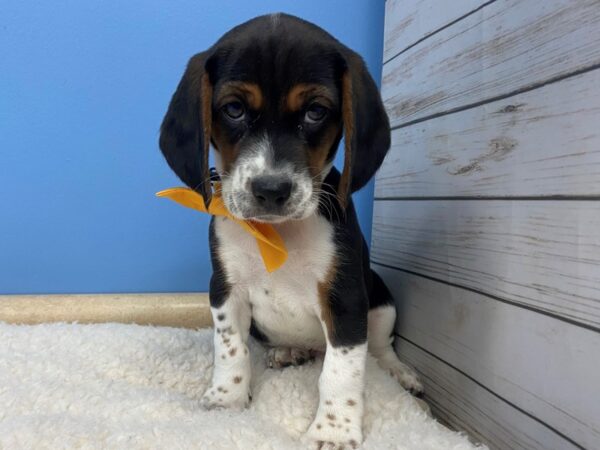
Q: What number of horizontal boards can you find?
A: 6